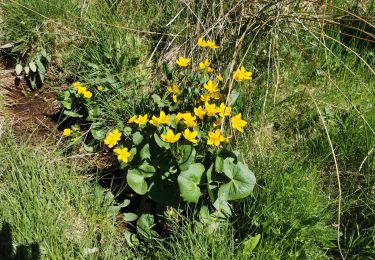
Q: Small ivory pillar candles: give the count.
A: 0